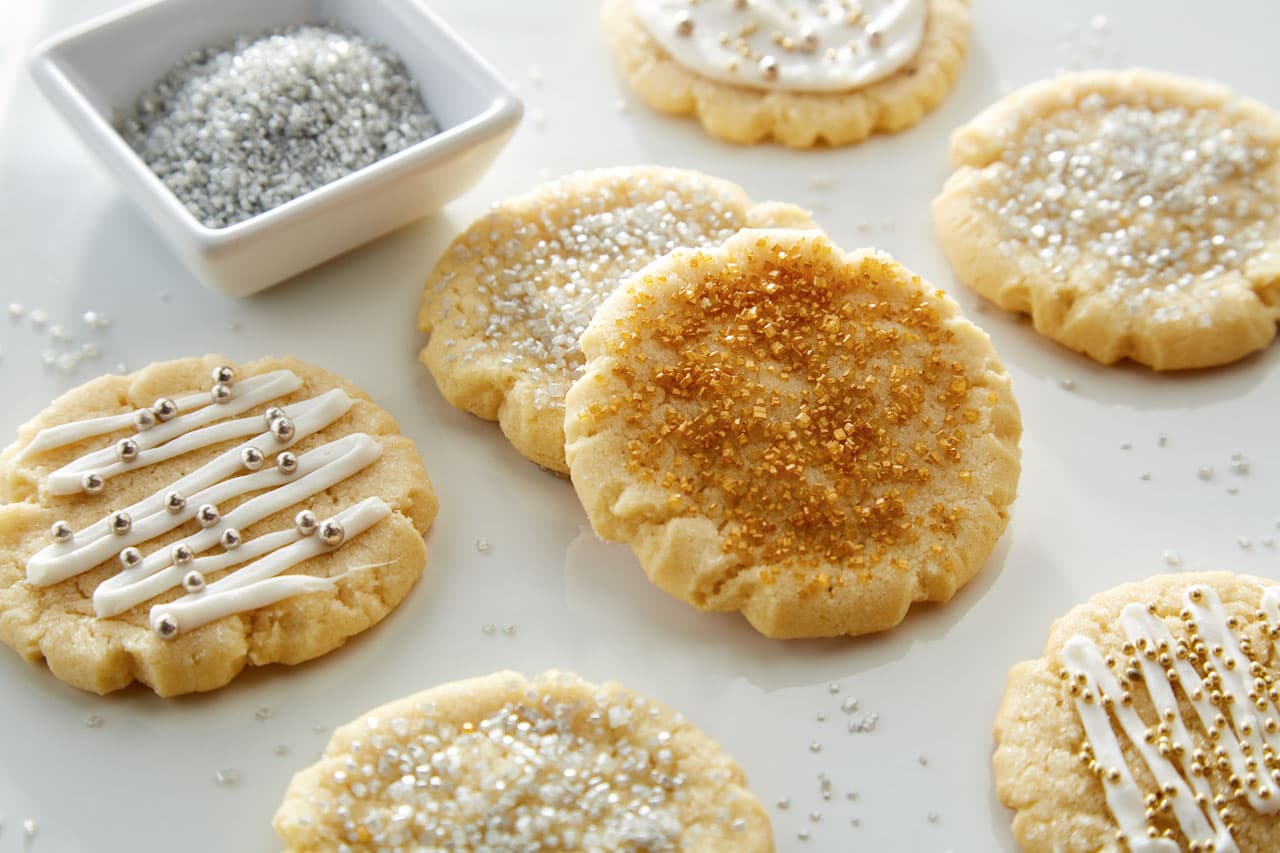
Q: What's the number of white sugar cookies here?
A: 3